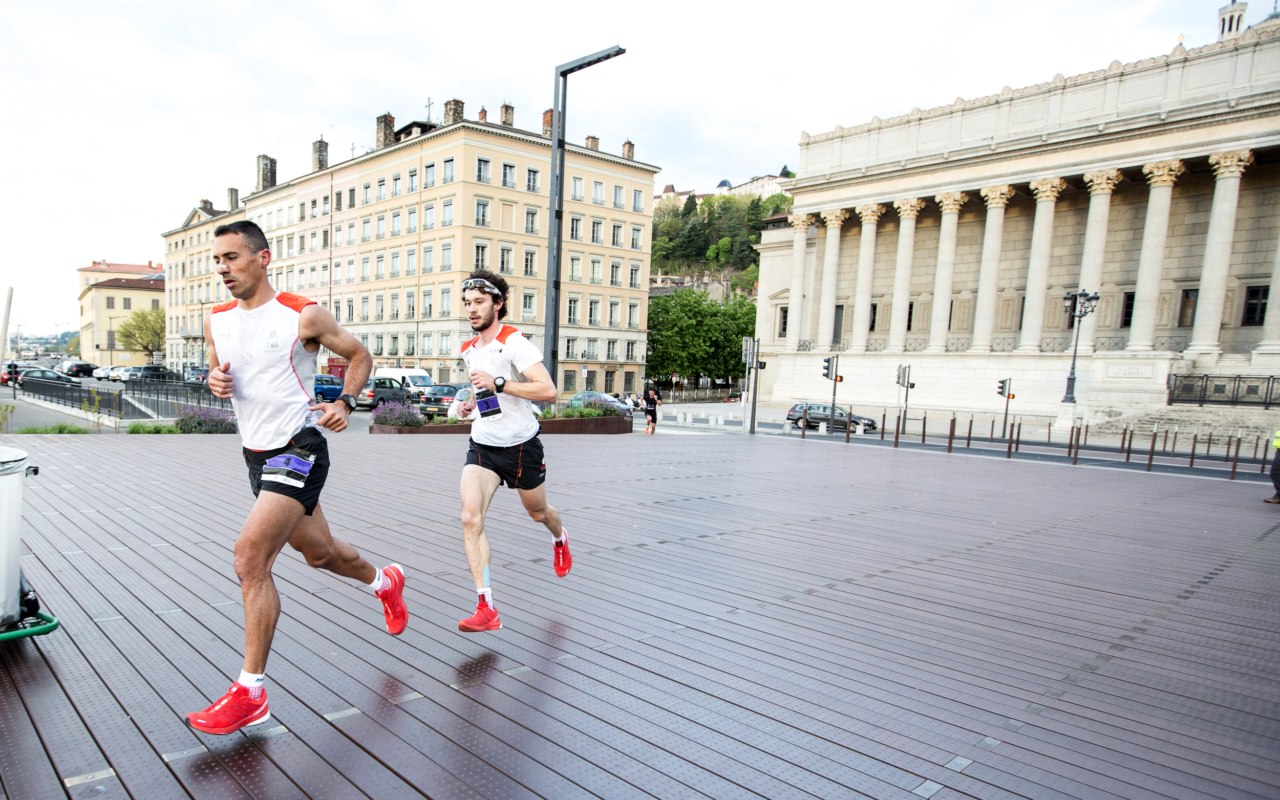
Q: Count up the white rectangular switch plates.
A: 0